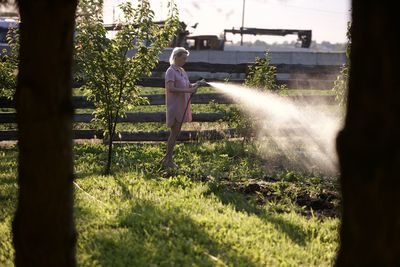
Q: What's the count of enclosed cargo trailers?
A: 0